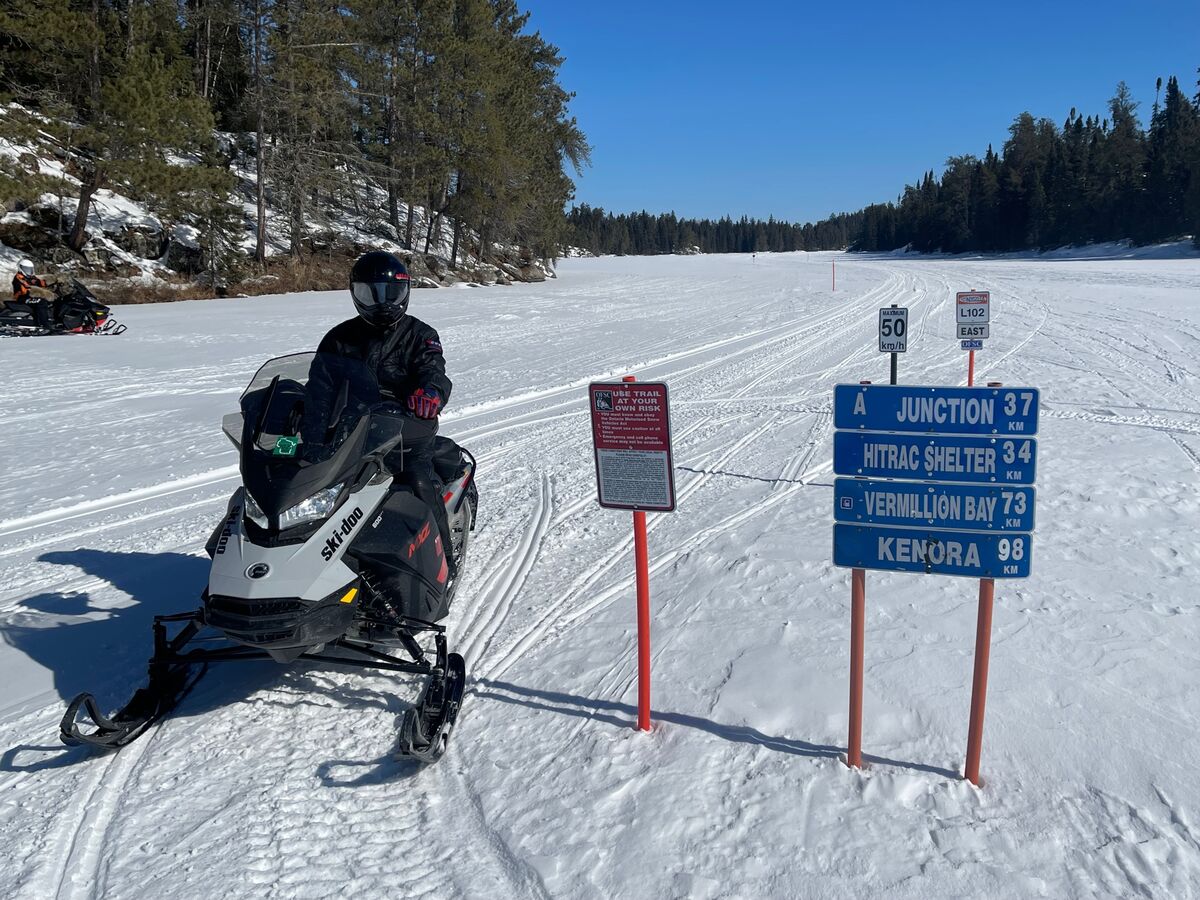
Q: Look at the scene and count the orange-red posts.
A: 5